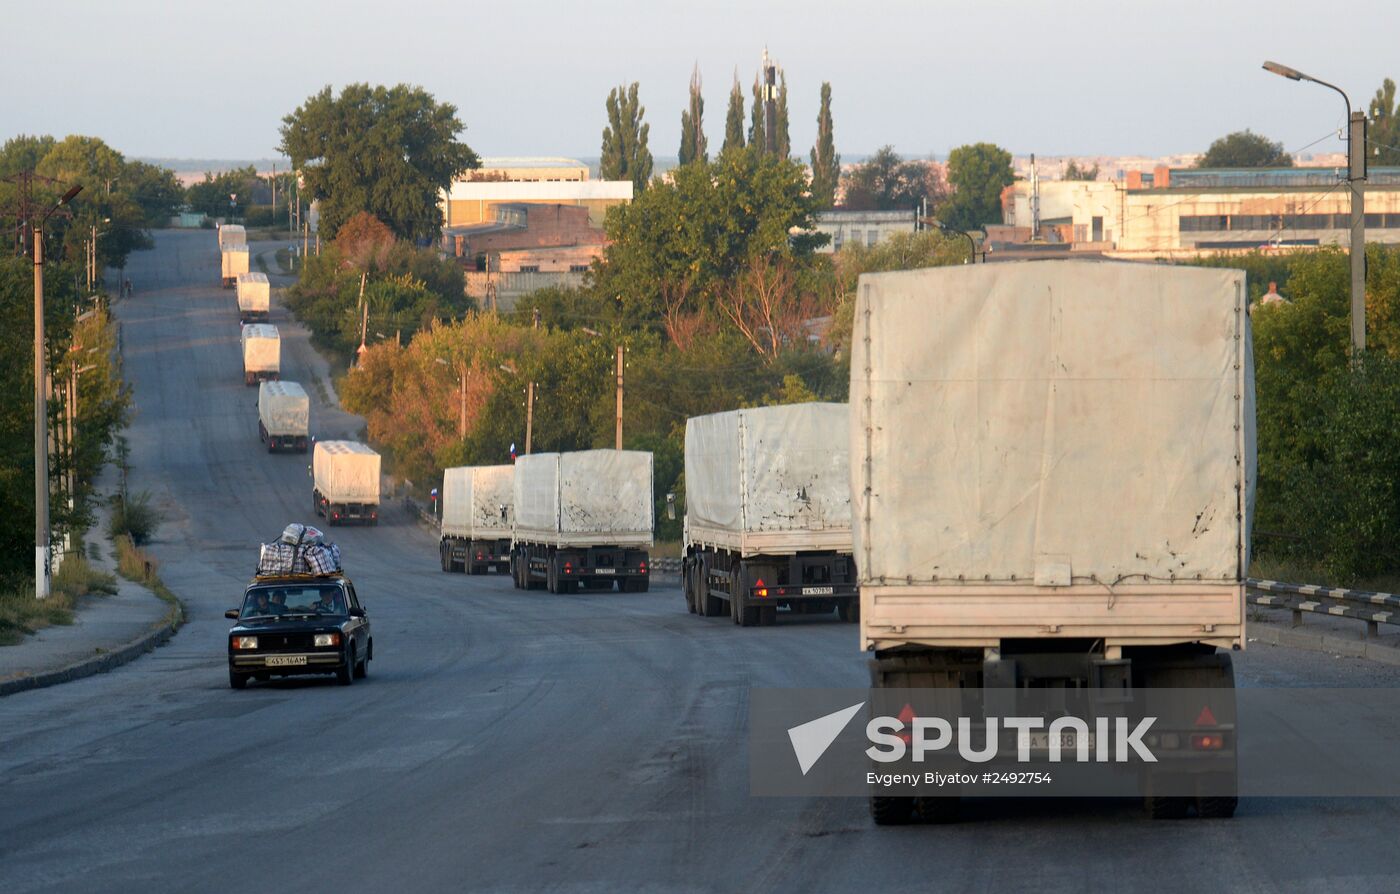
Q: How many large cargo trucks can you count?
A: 10